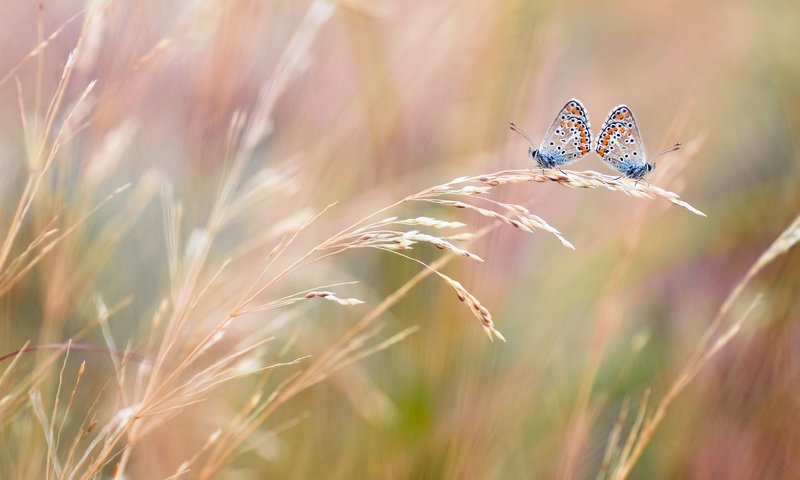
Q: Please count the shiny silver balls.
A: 0